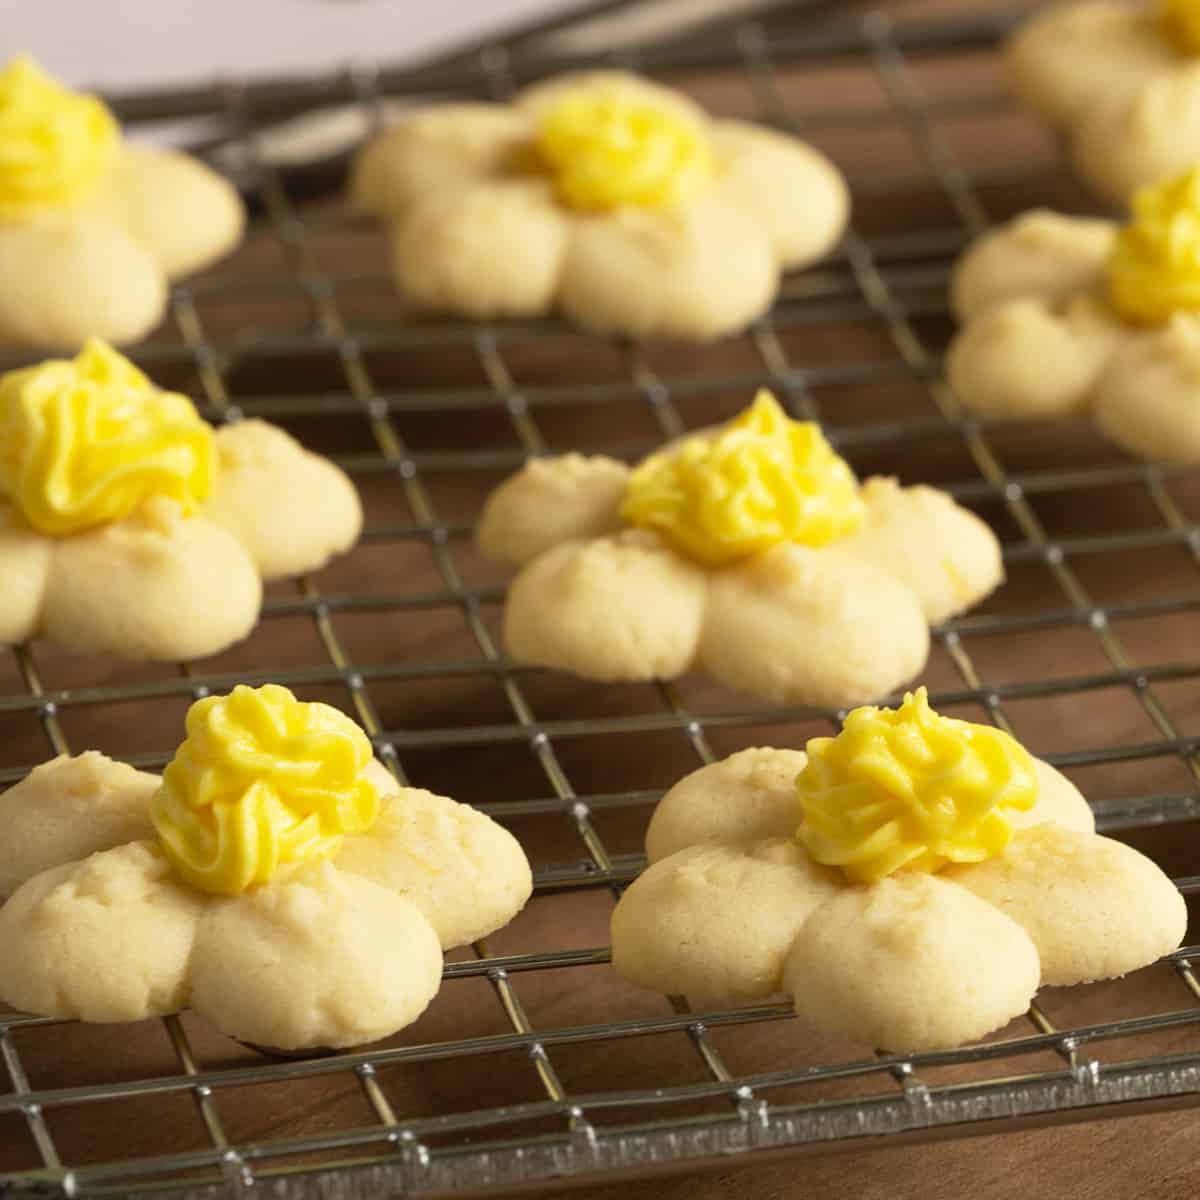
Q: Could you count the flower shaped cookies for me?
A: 8